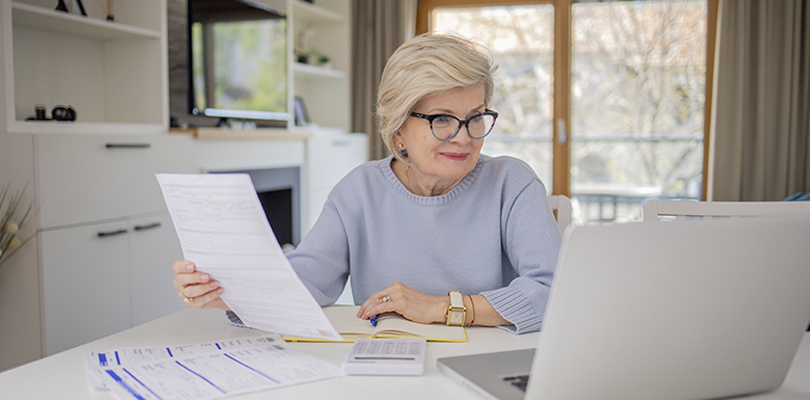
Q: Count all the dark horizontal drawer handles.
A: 3